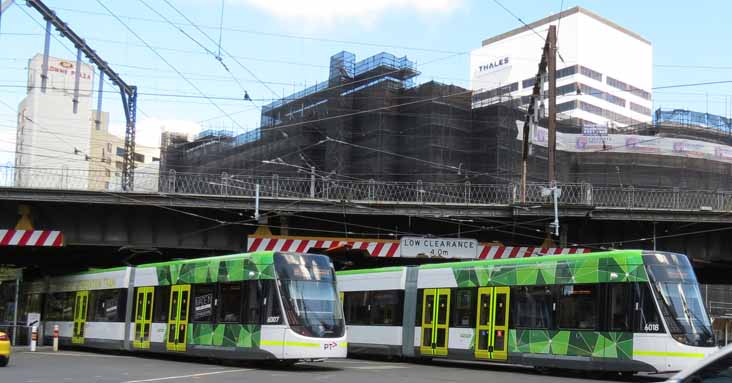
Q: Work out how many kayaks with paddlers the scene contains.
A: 0